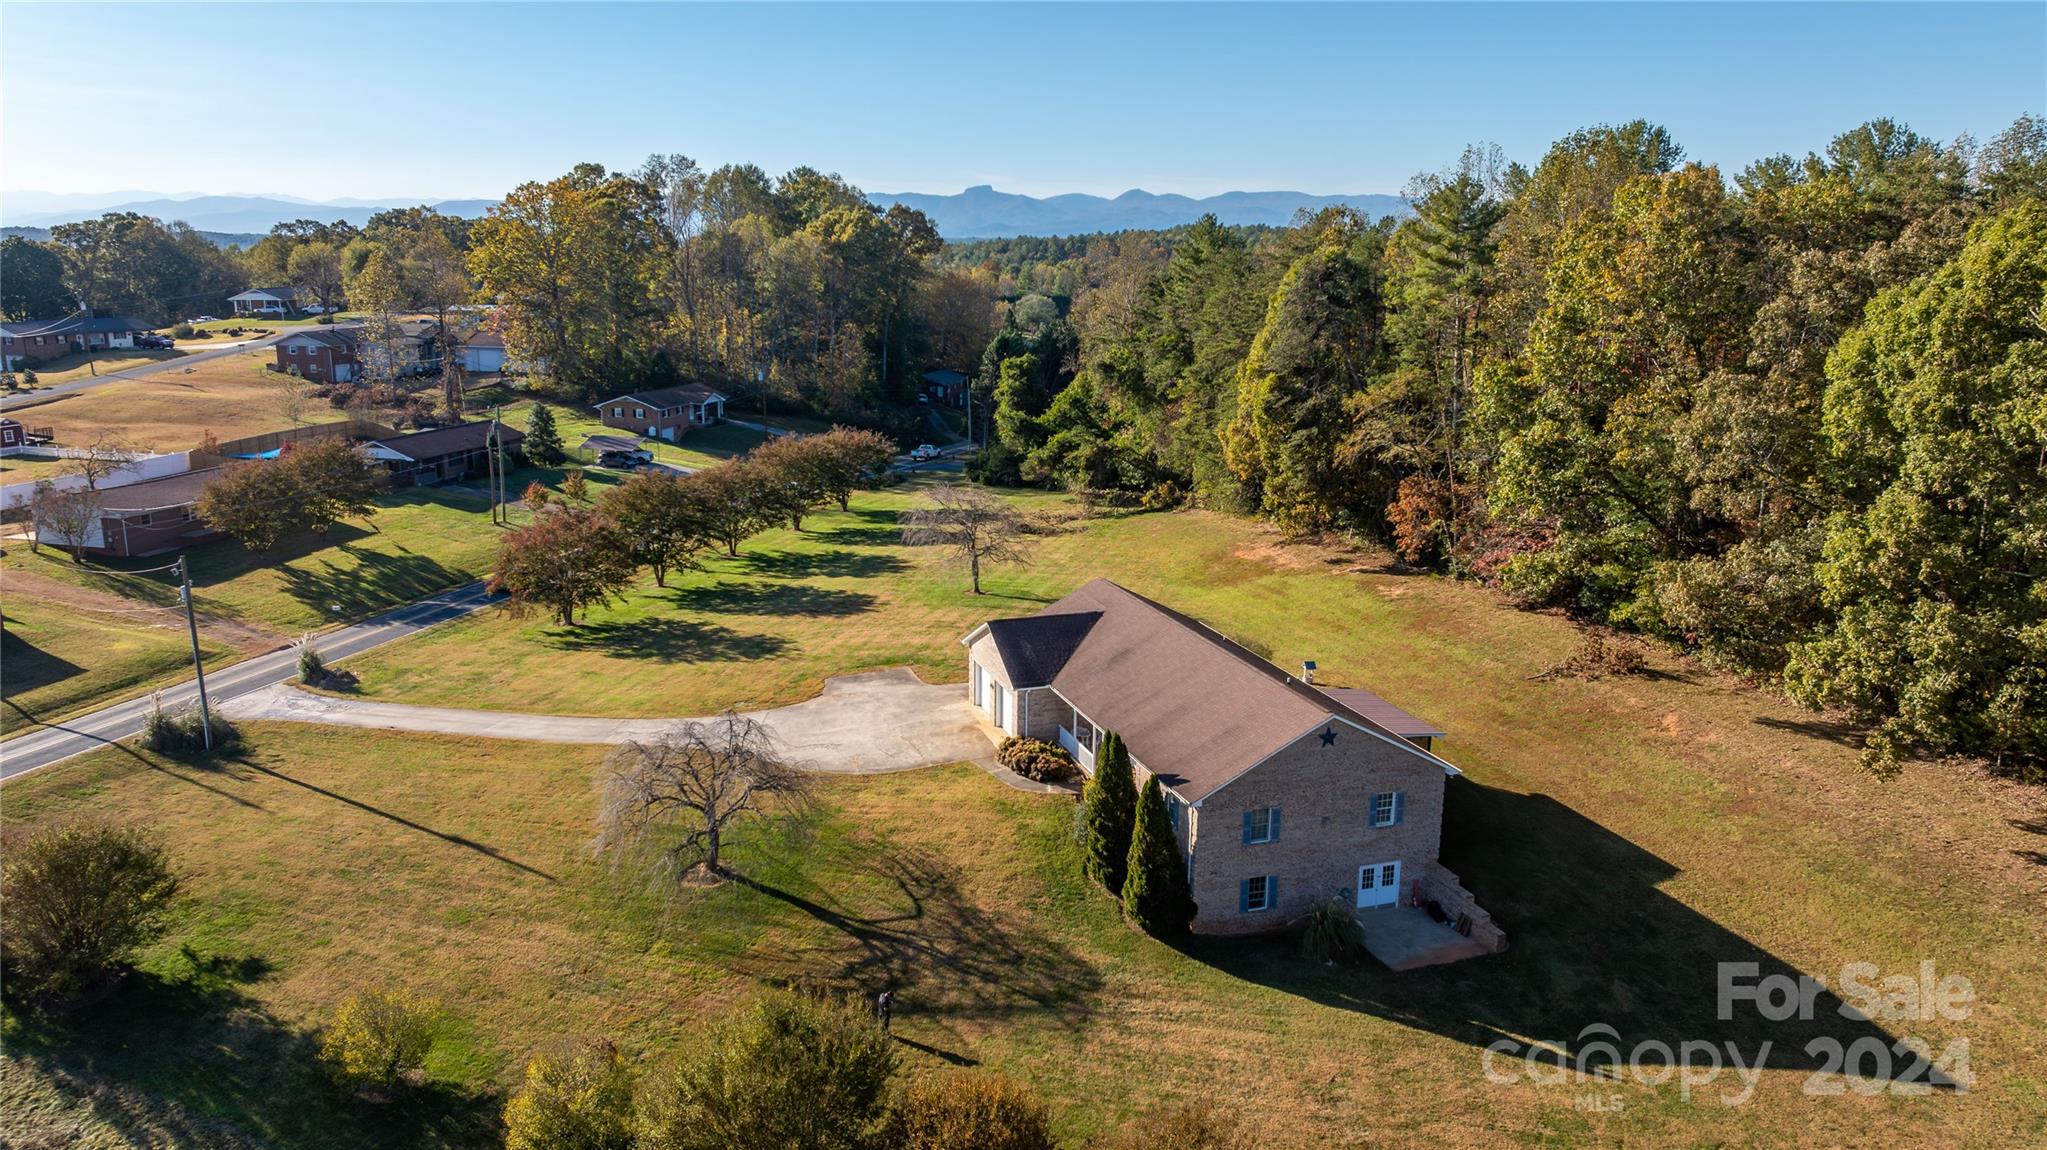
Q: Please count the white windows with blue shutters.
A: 3